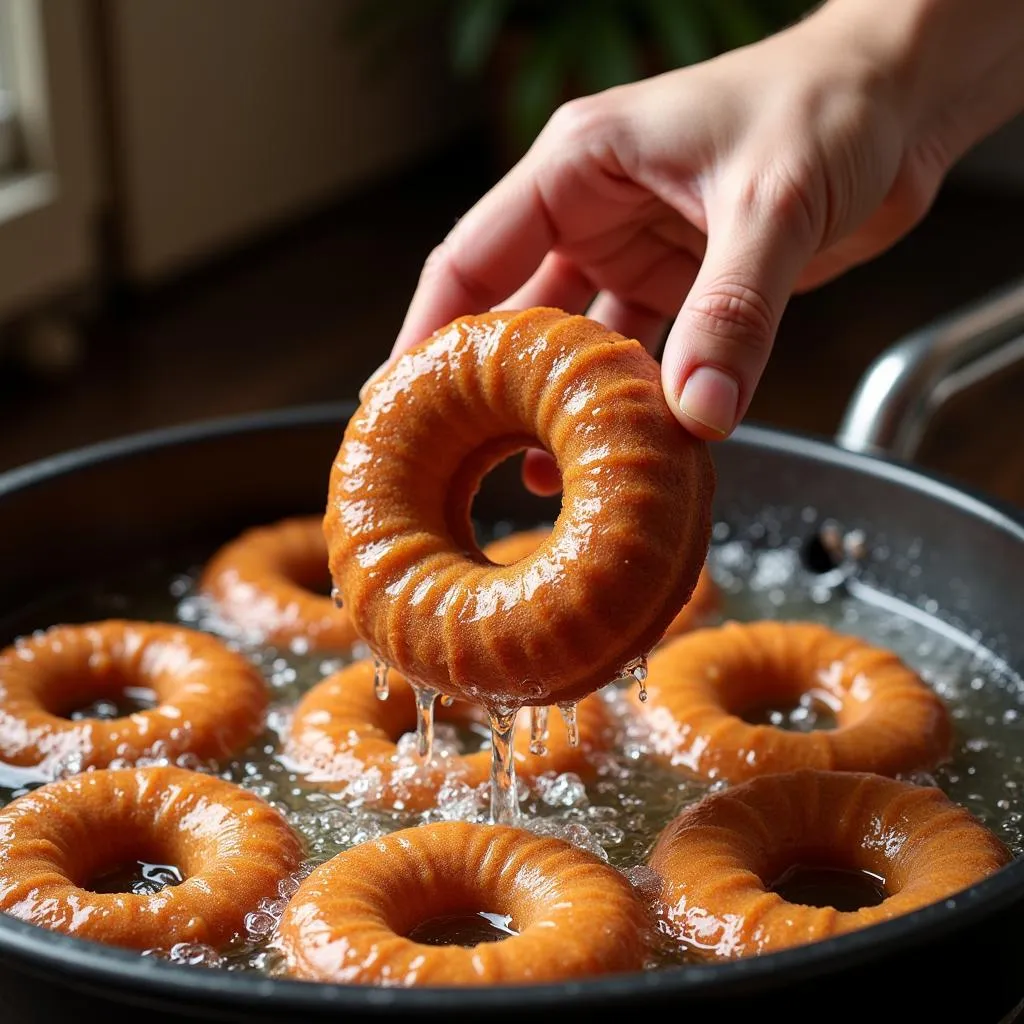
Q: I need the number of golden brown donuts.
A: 9